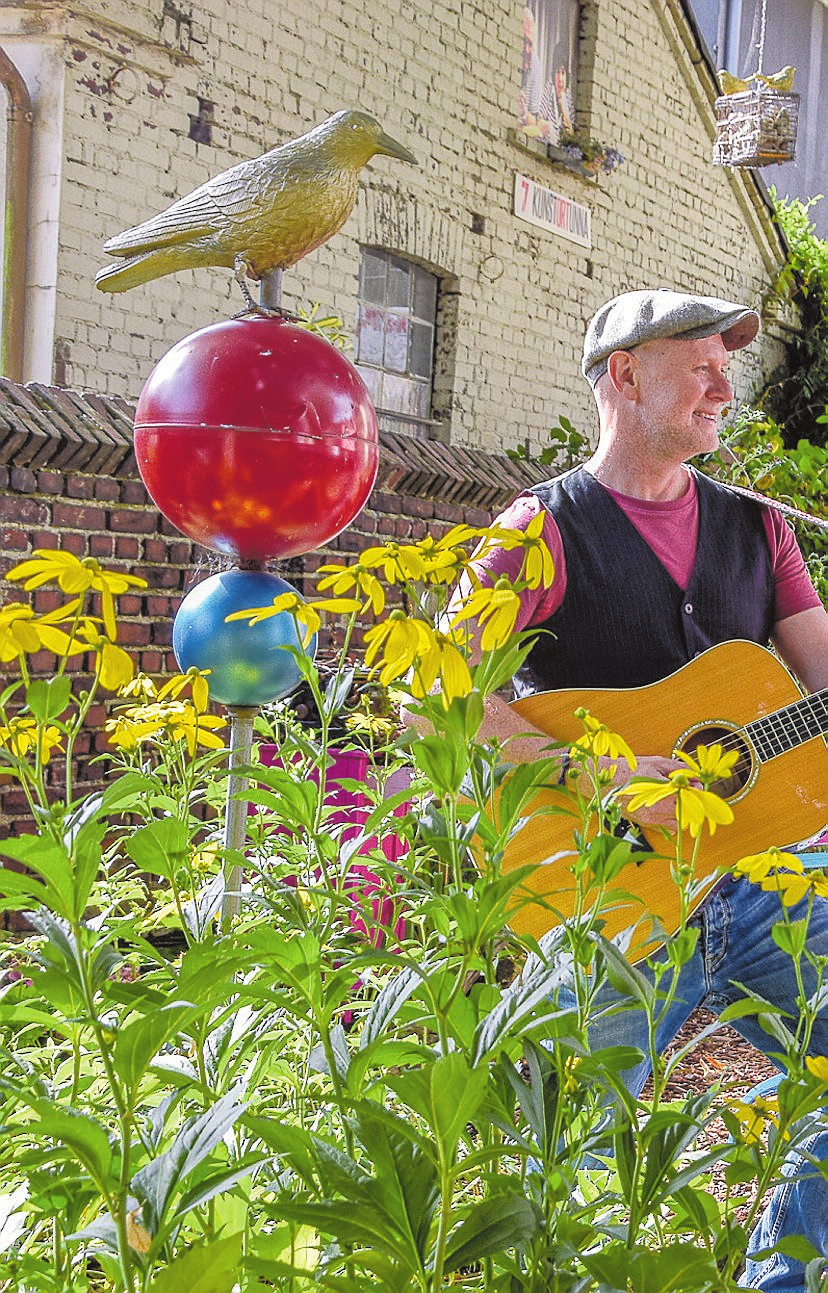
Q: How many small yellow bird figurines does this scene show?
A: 2